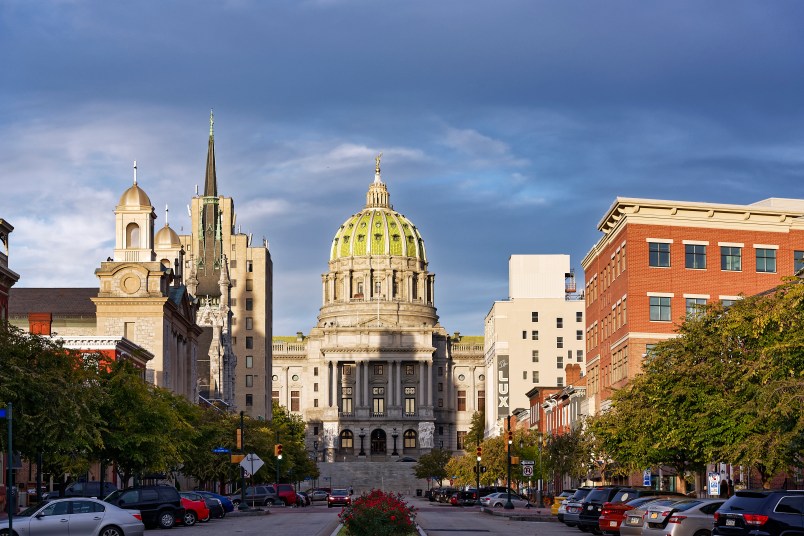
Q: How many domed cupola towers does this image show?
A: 2